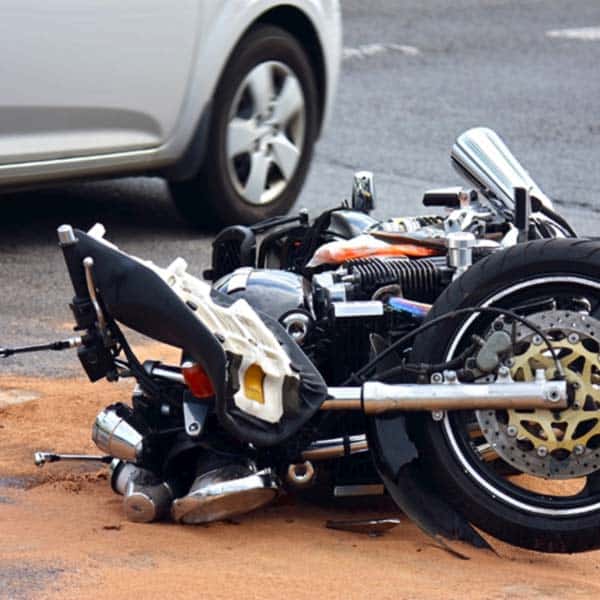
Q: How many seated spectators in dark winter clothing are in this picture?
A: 0